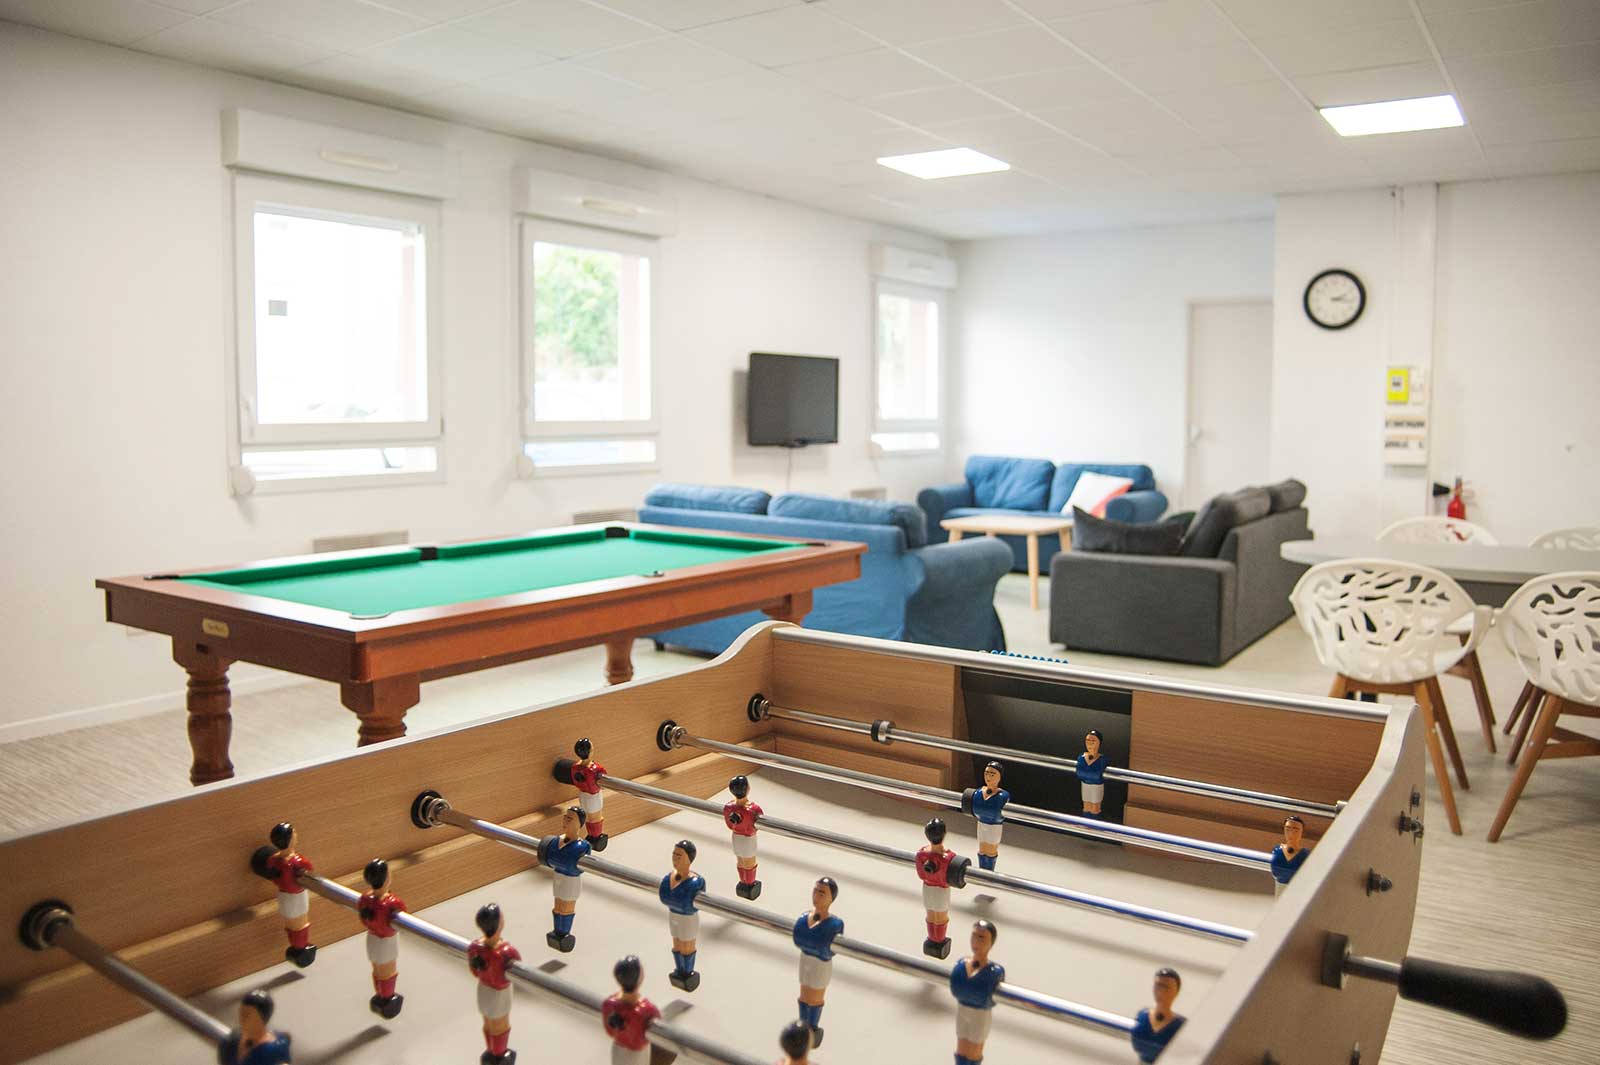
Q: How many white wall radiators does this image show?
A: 3